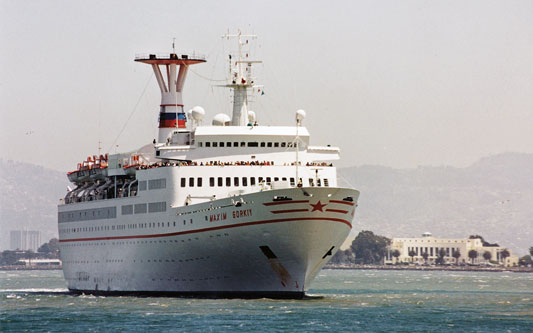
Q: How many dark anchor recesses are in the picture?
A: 2